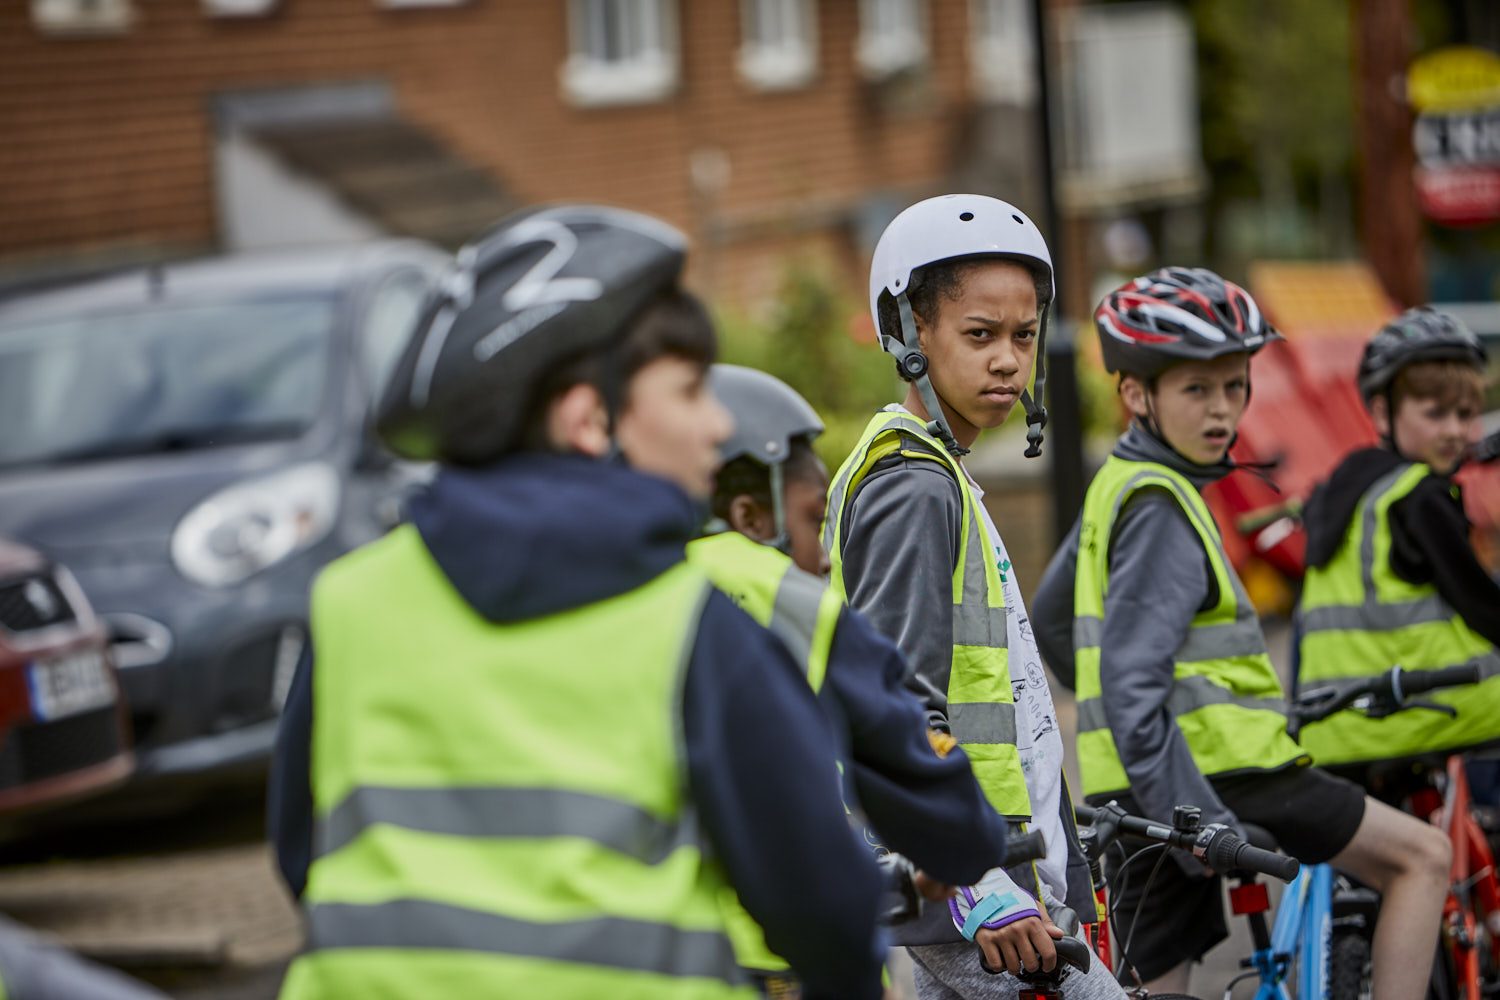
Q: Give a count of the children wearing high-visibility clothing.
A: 5